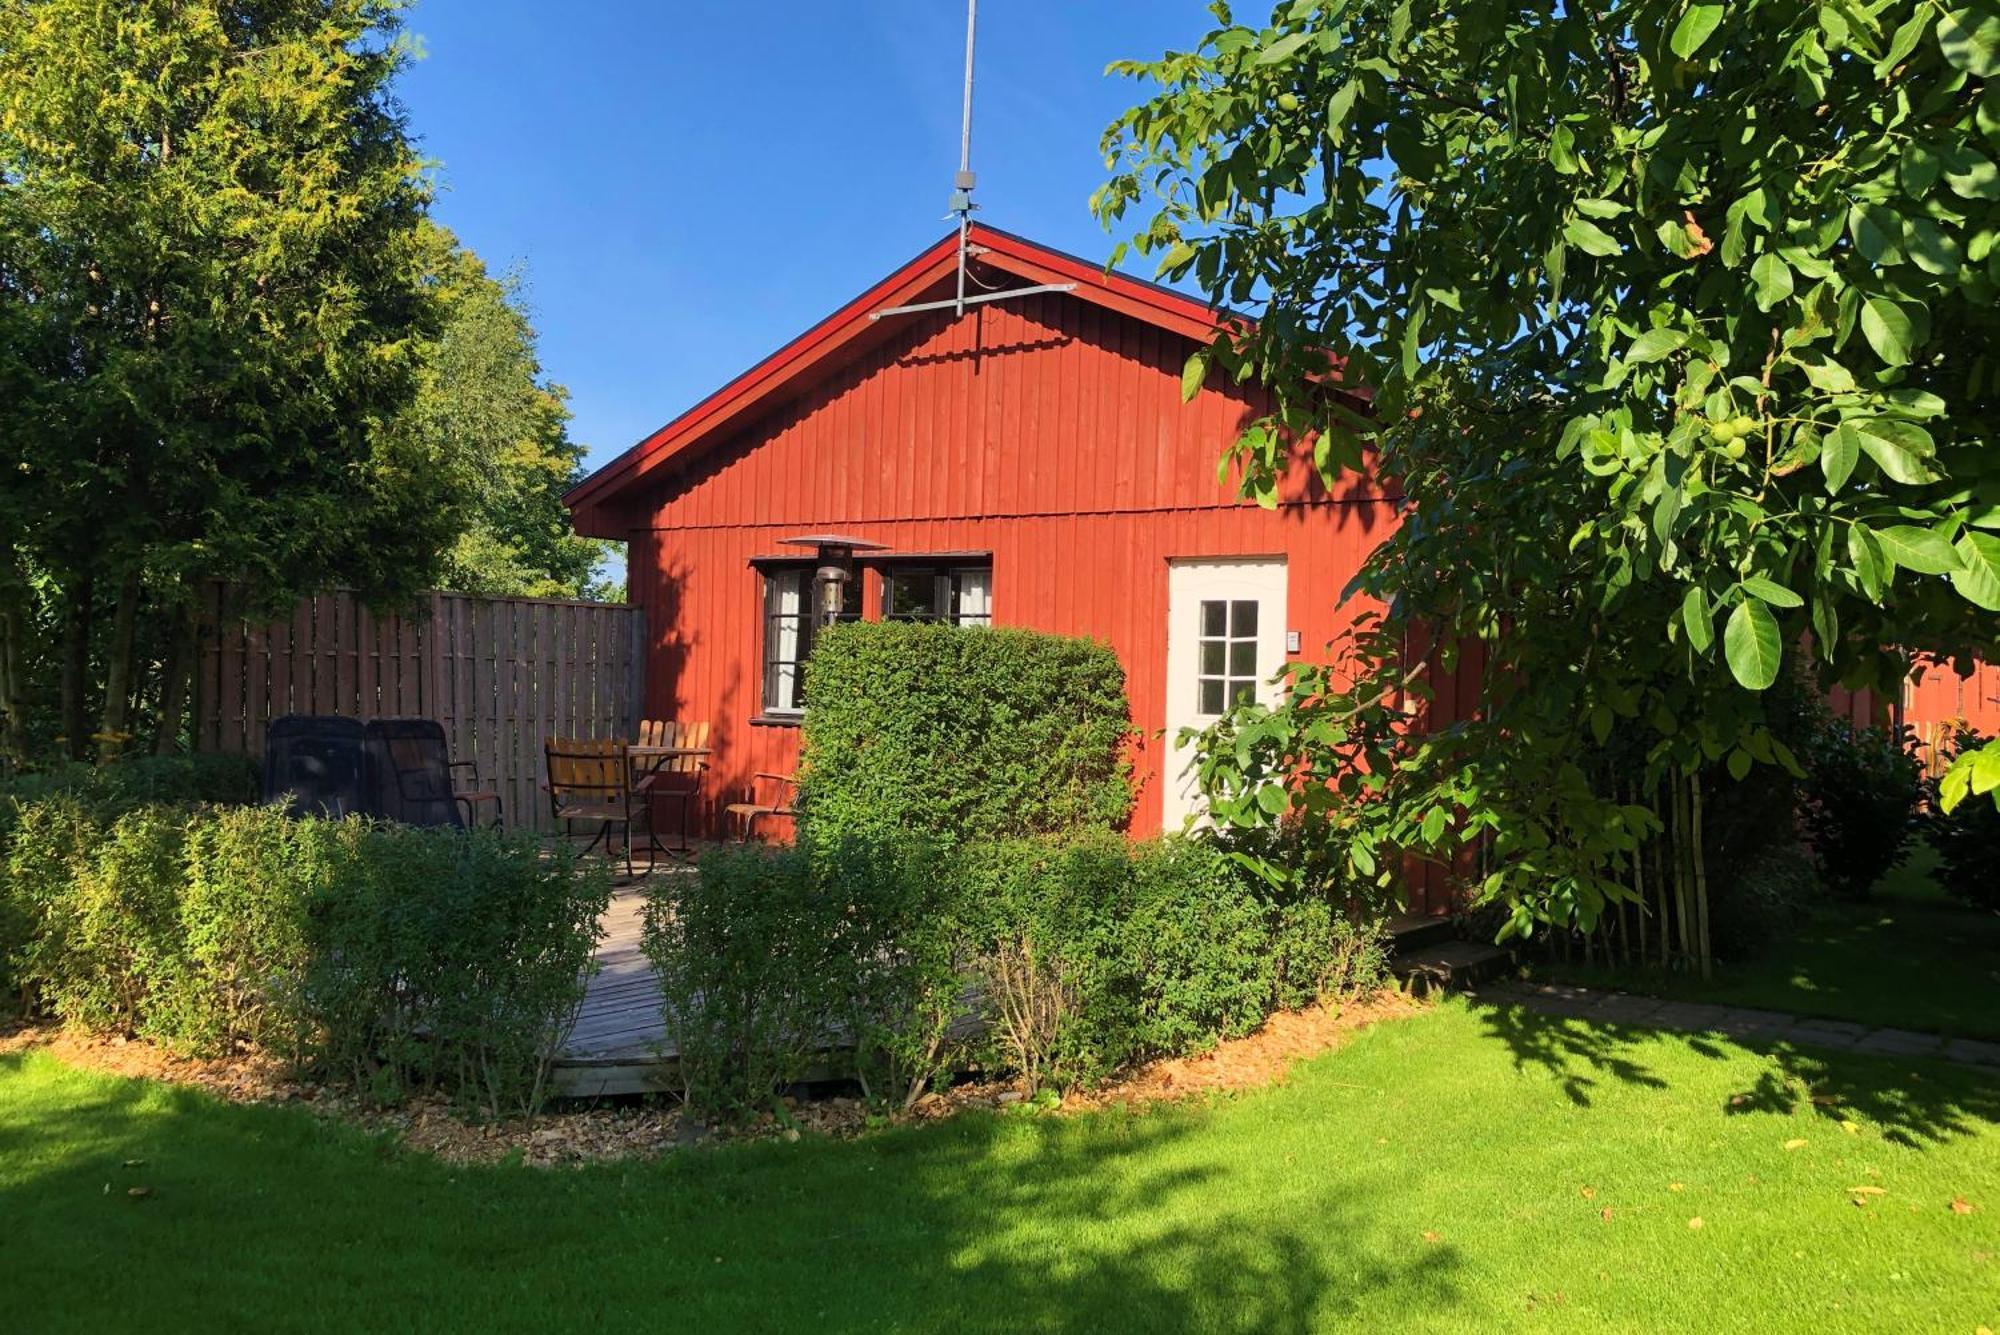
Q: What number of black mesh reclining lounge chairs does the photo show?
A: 2